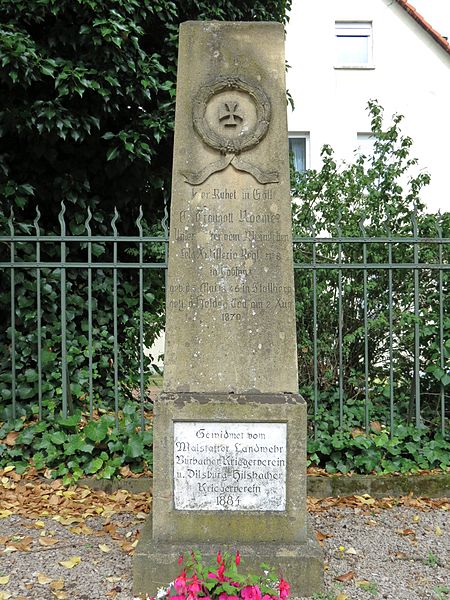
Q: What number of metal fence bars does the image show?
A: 13